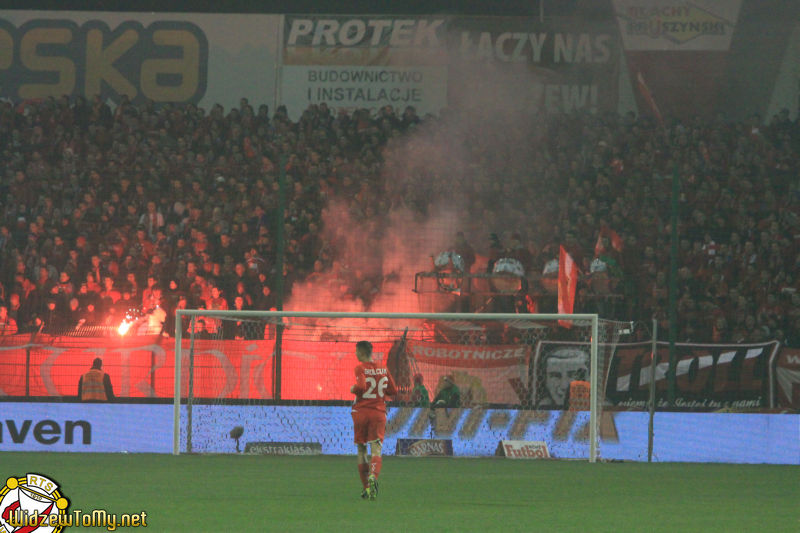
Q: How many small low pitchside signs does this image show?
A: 3